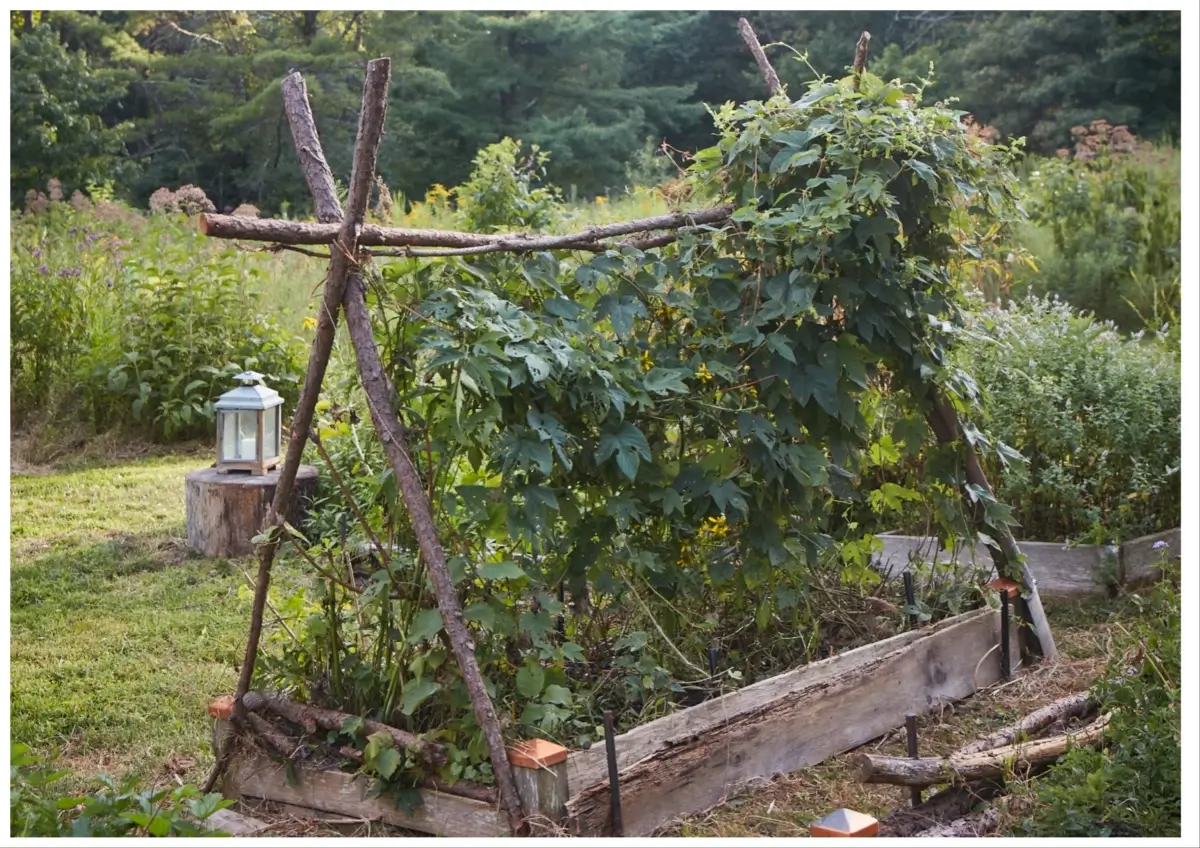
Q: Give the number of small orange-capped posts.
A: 4